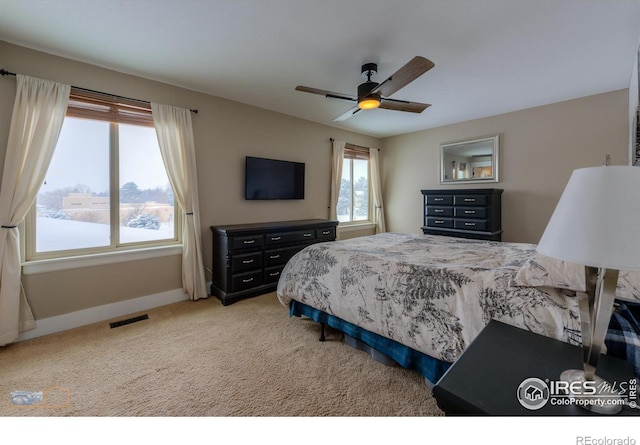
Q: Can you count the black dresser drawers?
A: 13